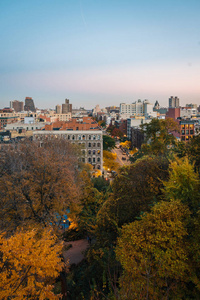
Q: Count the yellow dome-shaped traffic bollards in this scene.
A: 0